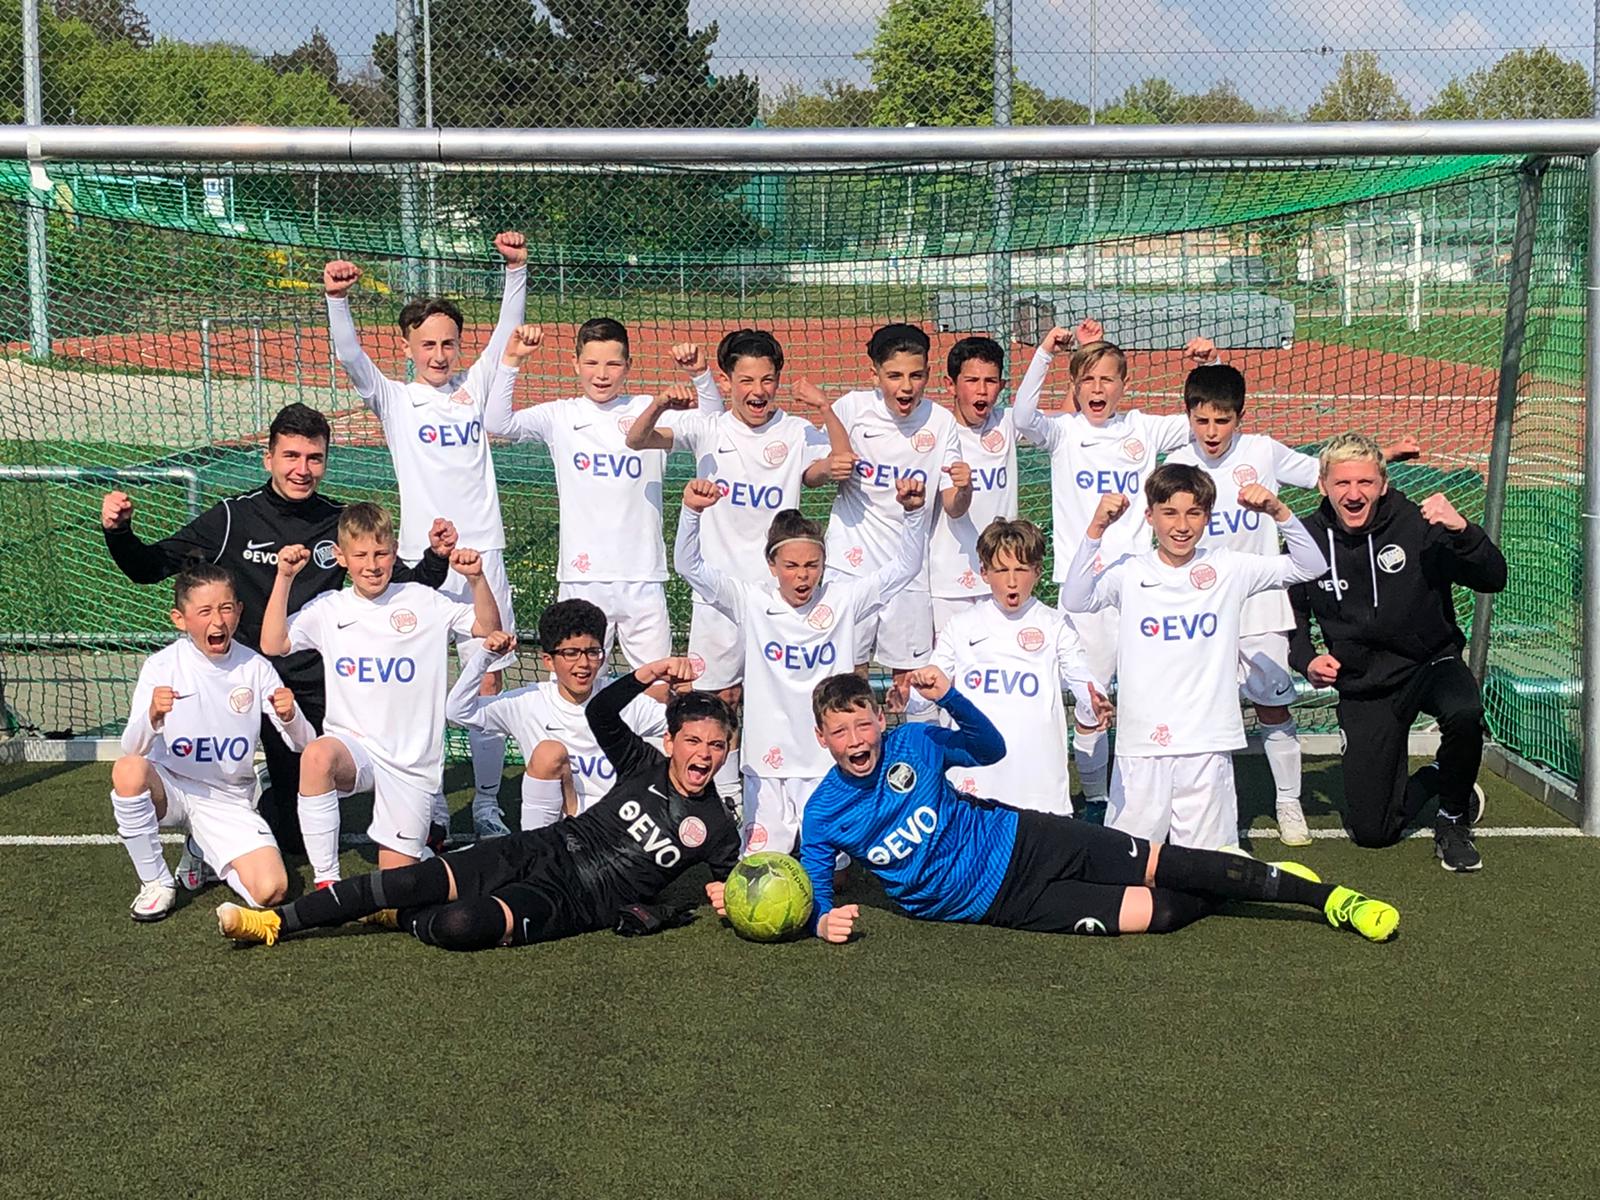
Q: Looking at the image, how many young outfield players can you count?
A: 13